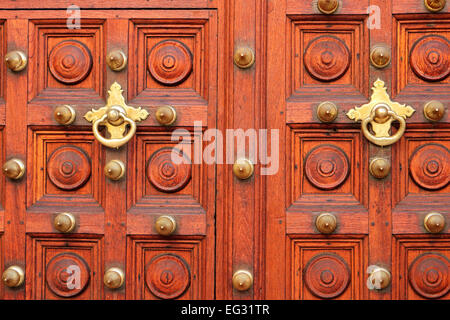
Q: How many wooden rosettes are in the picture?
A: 12